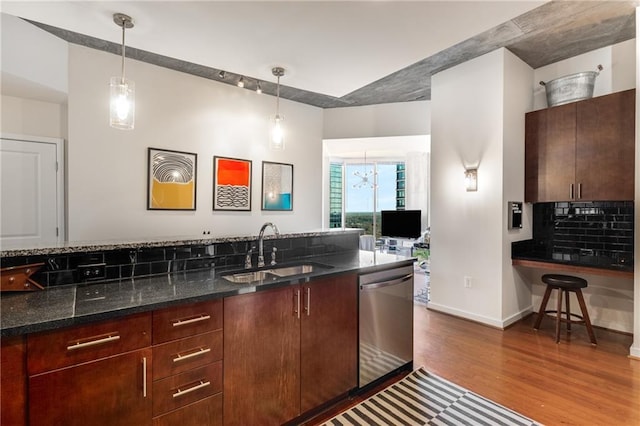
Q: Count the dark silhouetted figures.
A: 0